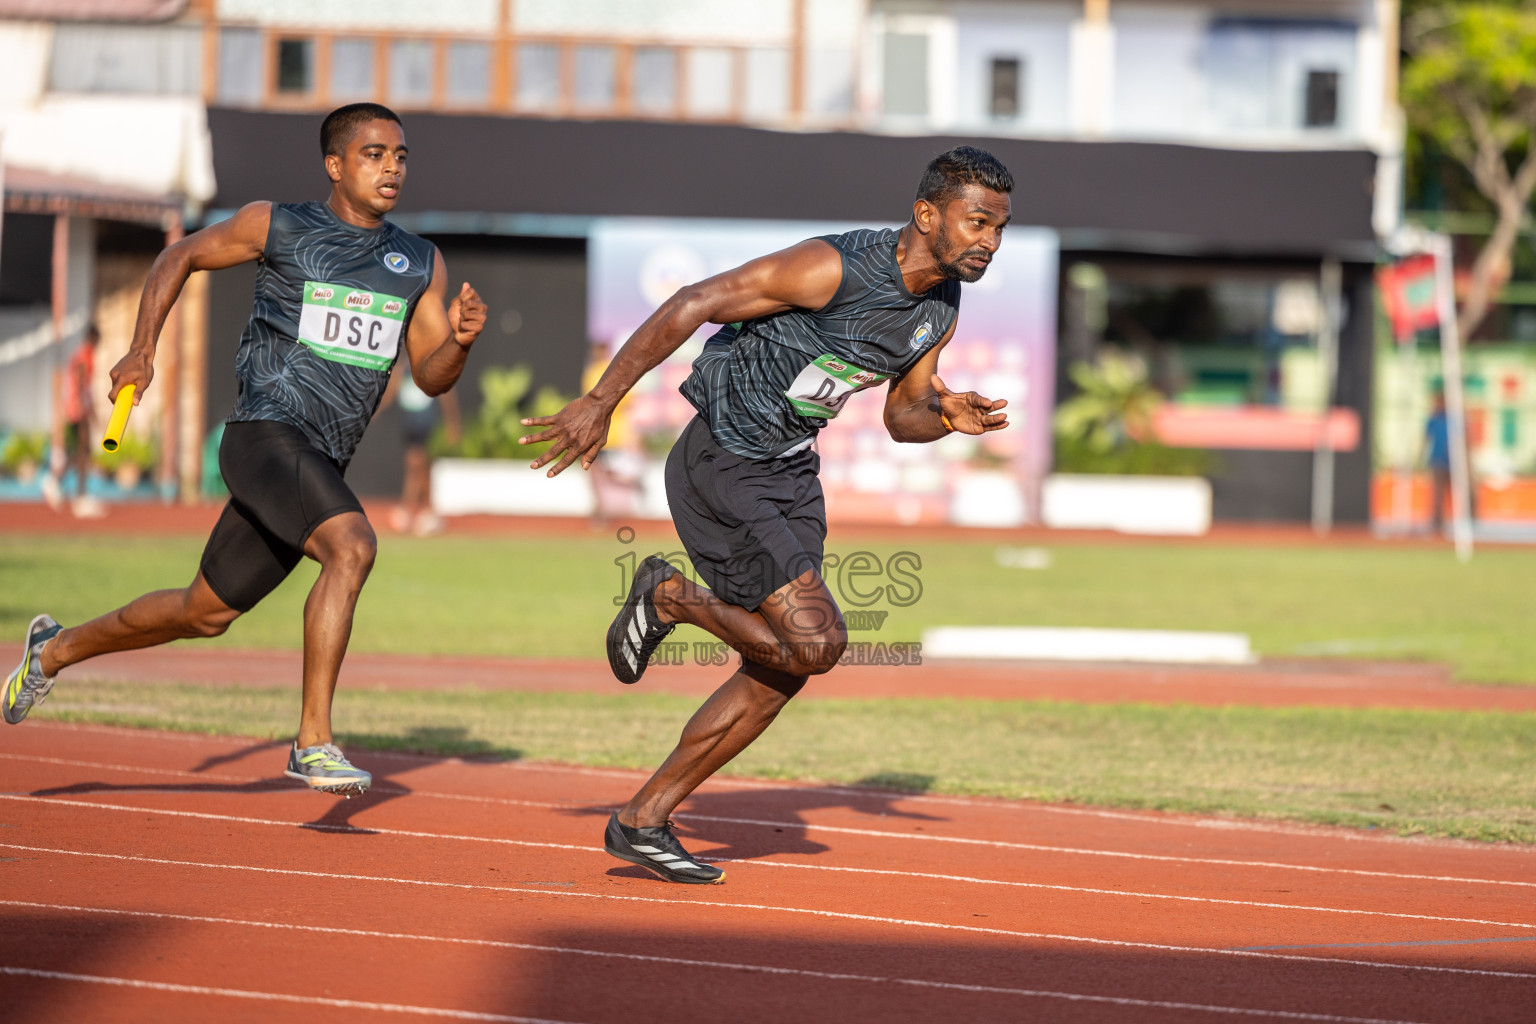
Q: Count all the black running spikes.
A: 2